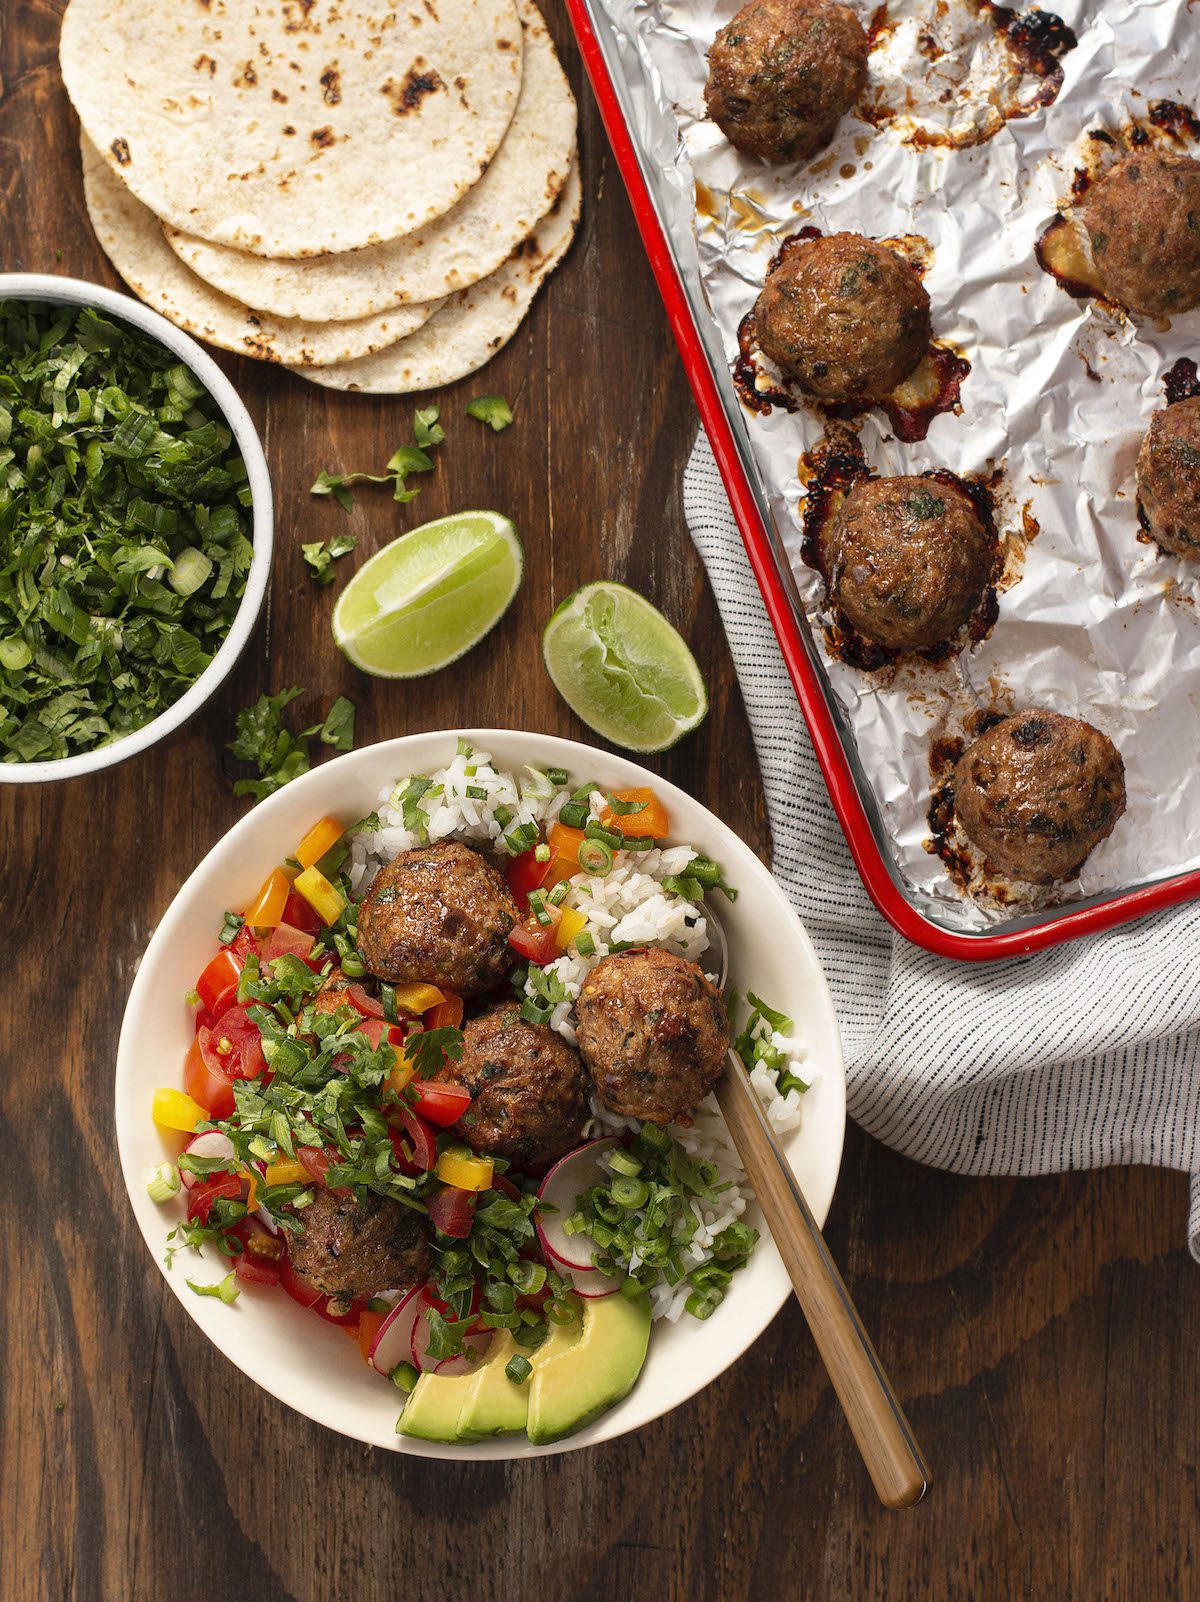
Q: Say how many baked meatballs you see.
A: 10